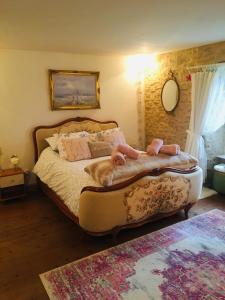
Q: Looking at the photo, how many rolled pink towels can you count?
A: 4